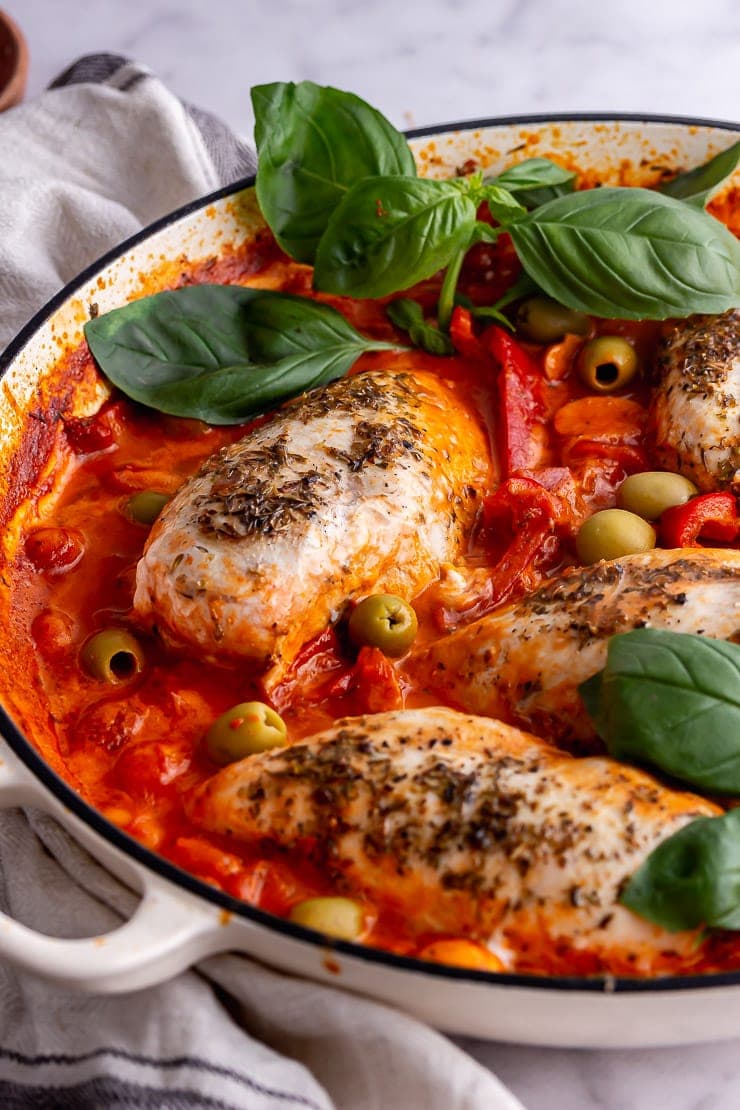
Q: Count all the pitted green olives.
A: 9